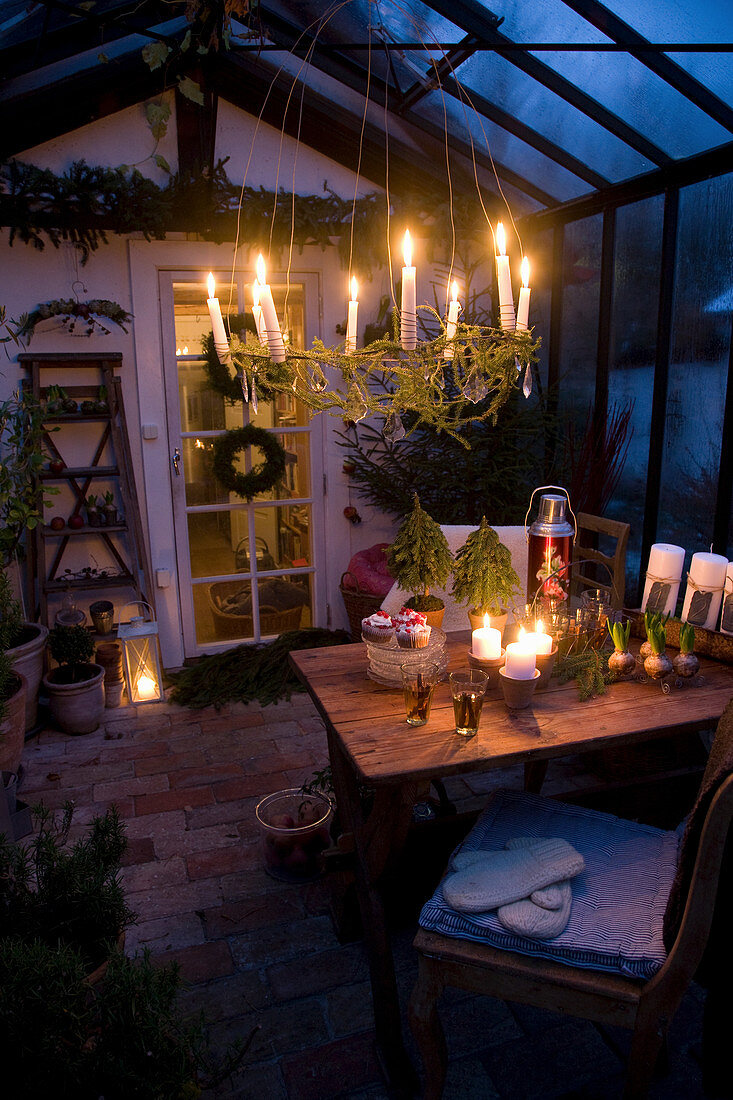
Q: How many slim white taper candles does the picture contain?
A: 8